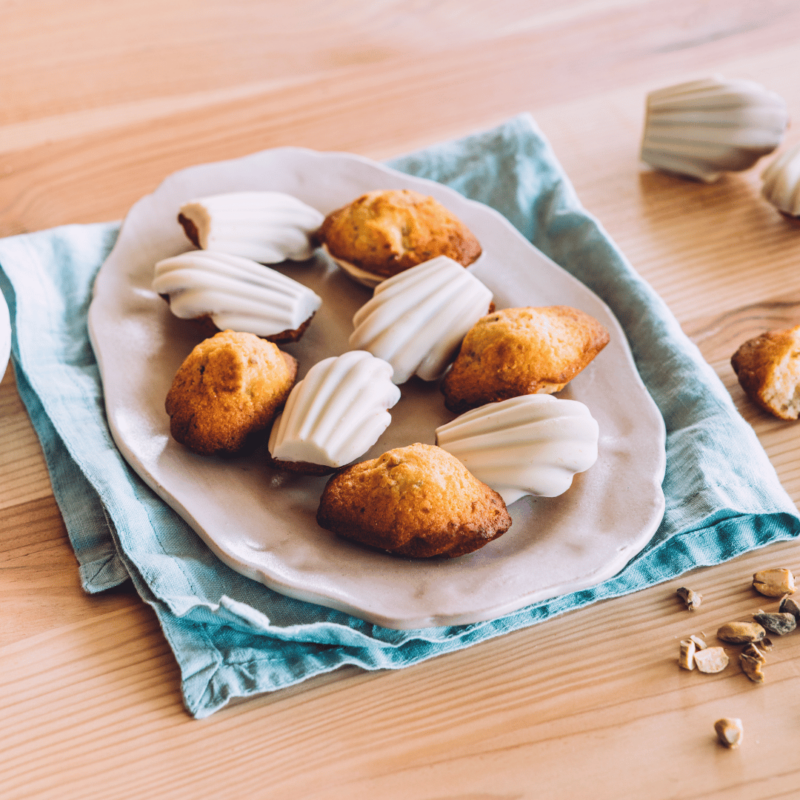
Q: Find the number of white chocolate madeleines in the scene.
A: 7